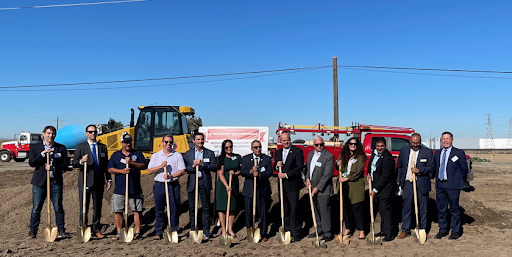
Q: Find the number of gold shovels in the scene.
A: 12